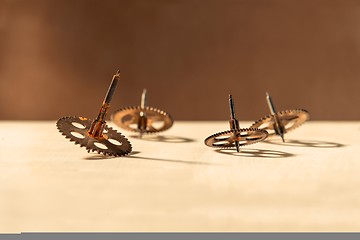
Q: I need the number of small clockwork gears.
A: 4